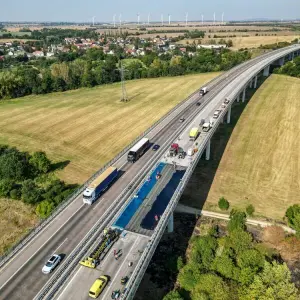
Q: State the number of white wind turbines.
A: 11